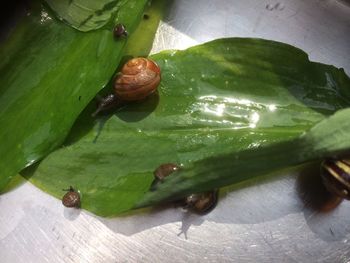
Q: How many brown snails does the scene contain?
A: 5